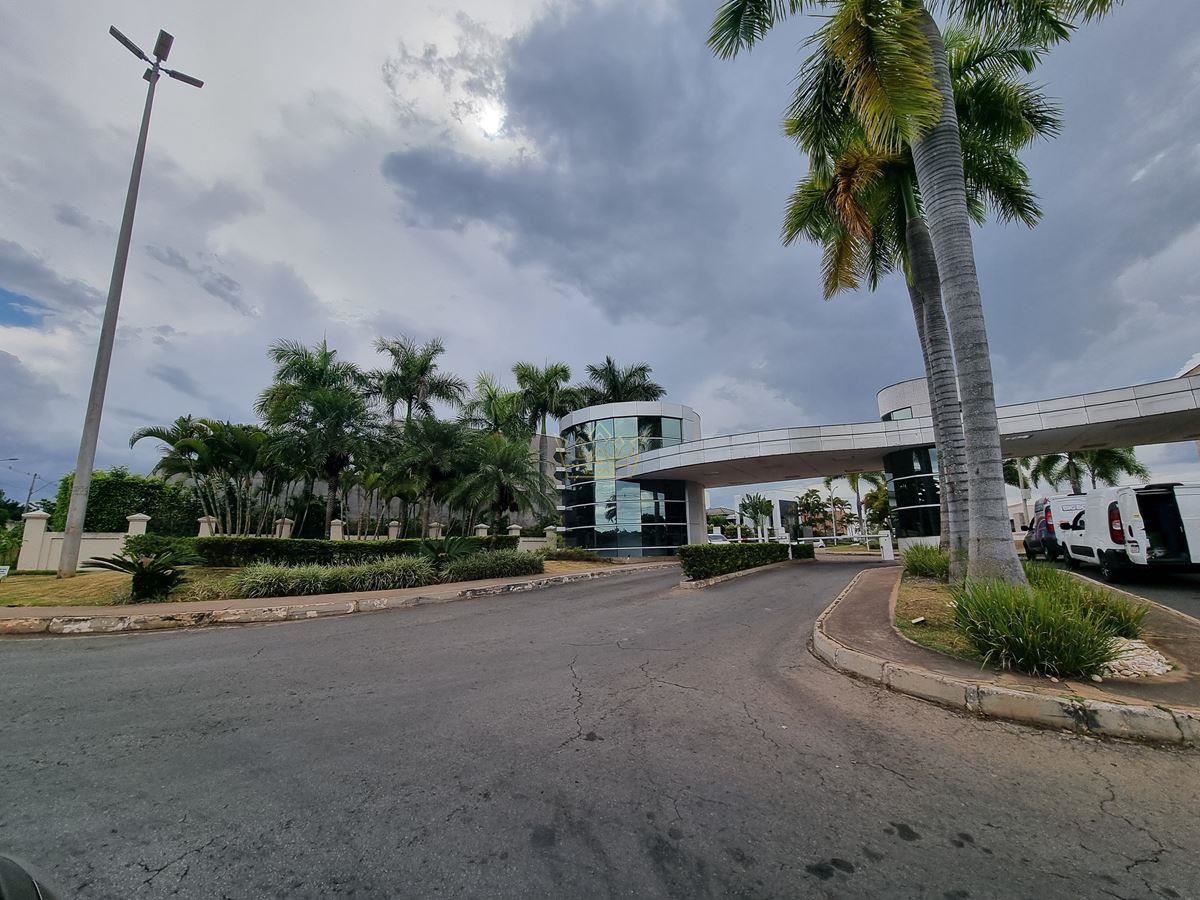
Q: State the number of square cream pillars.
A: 10